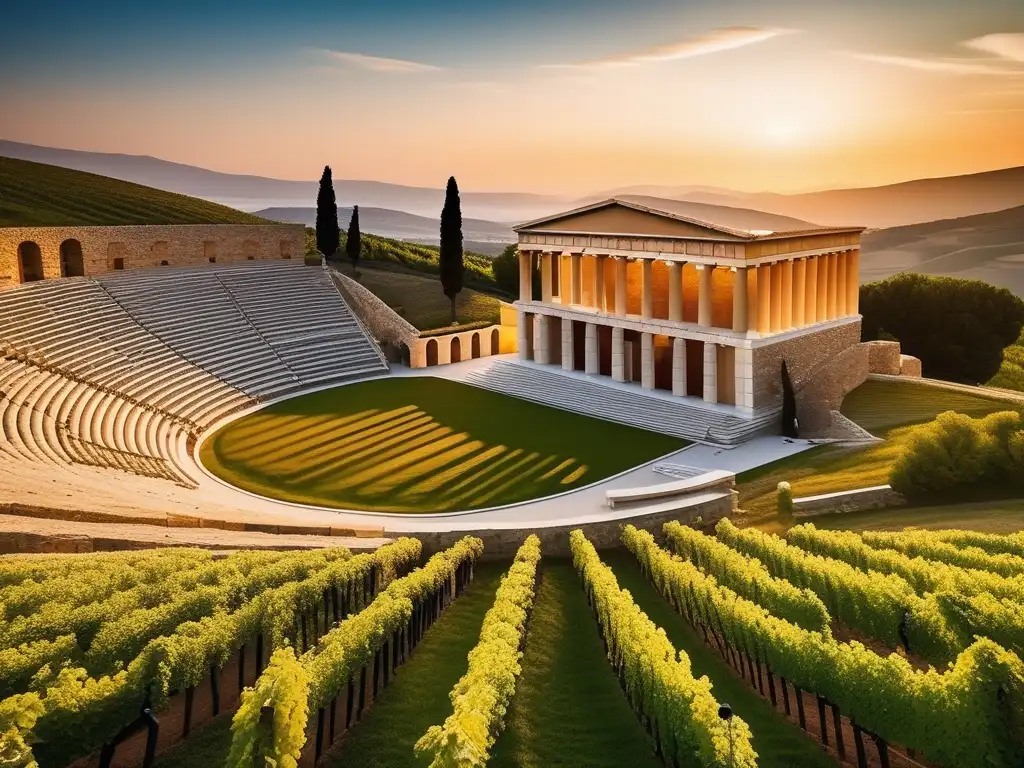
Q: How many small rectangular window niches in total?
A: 5